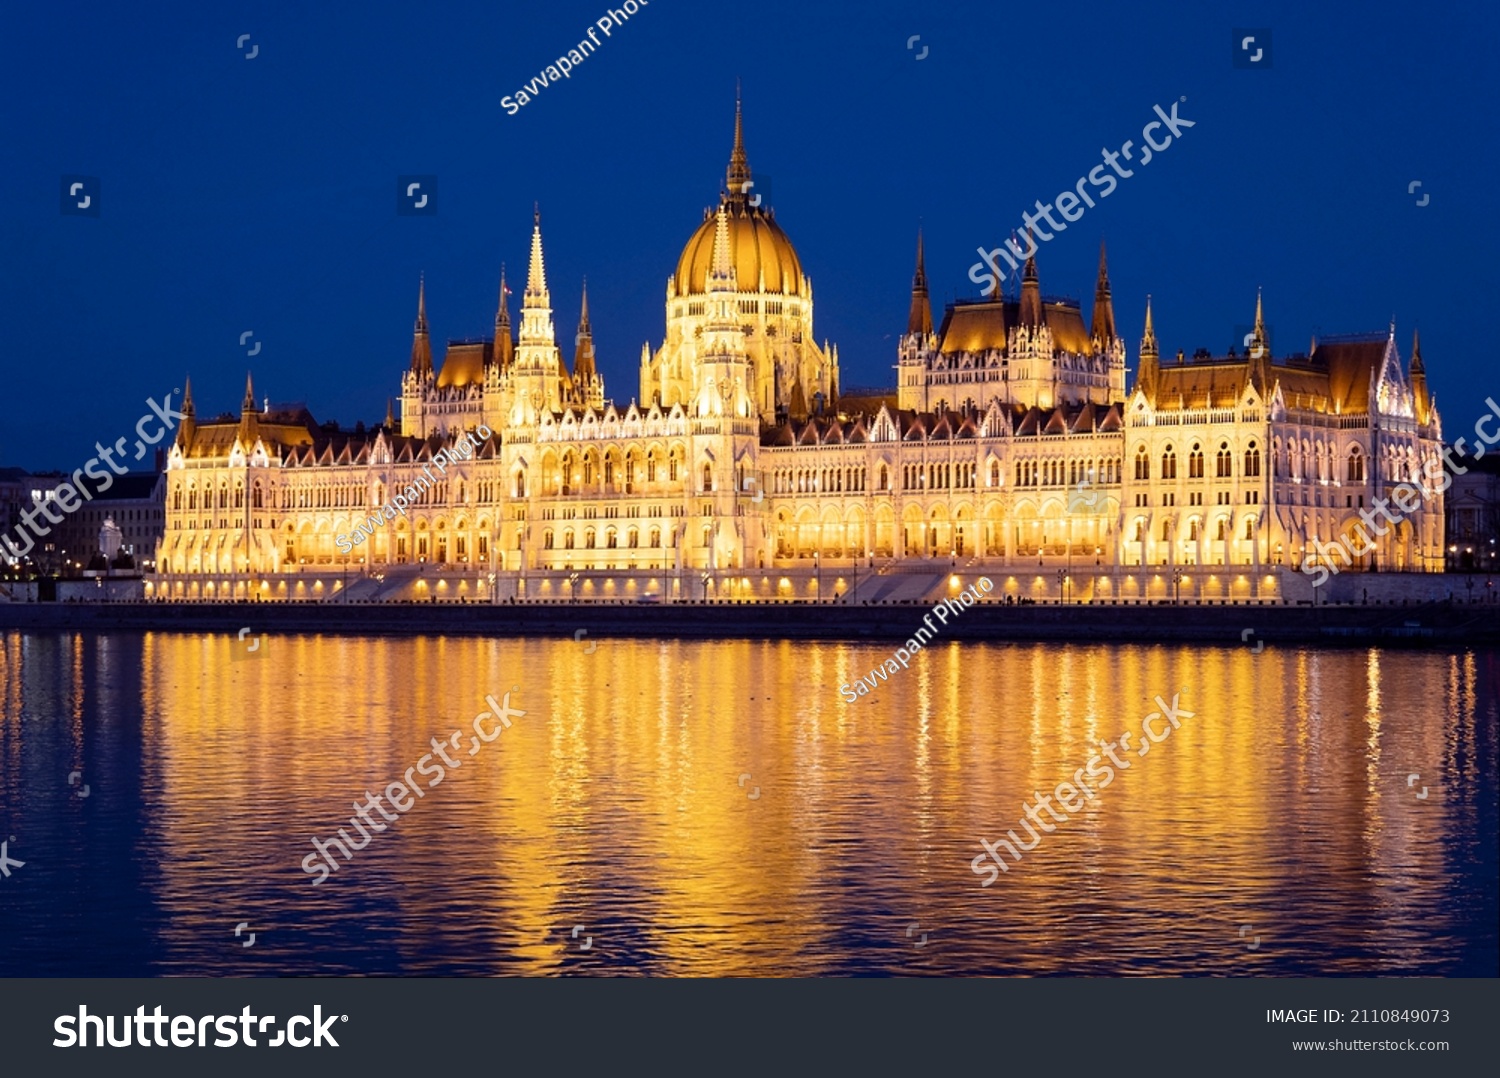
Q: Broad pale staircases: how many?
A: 2